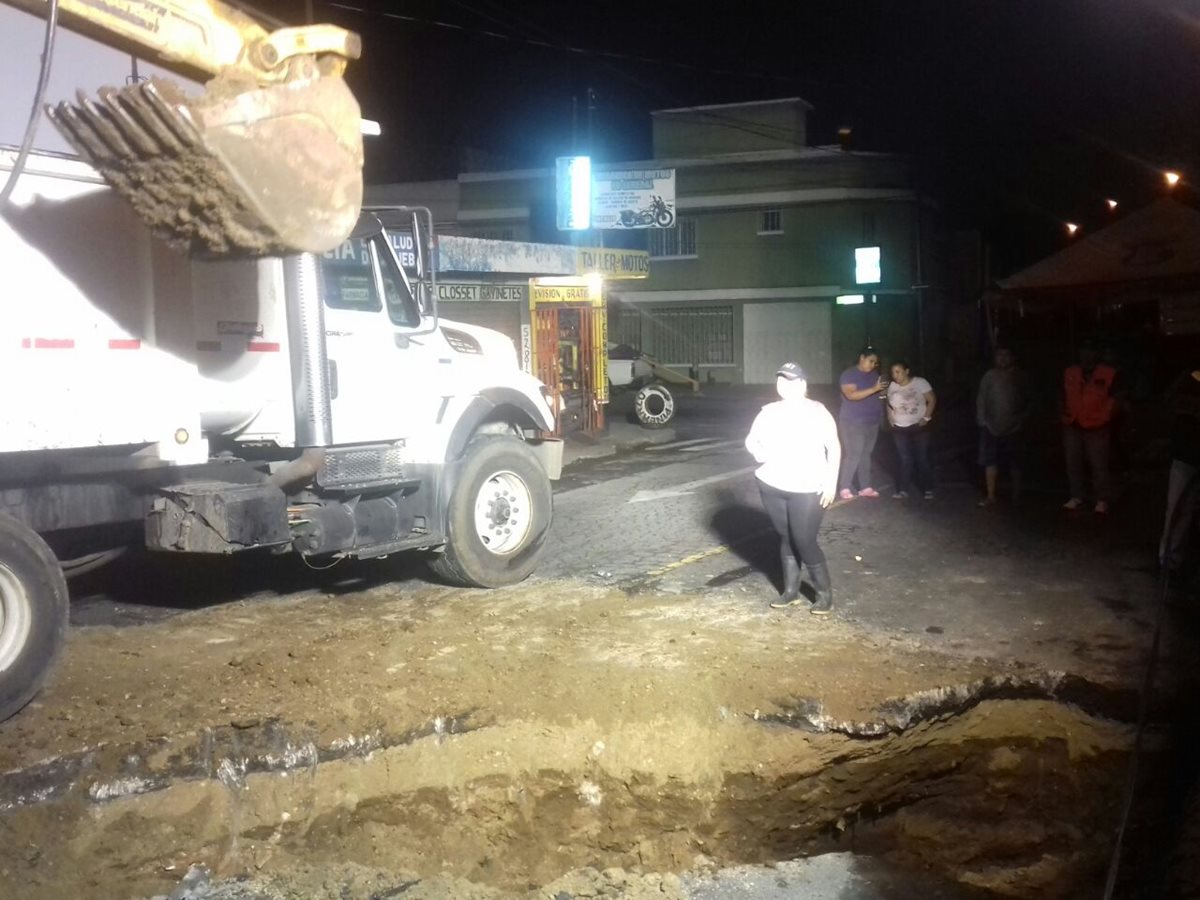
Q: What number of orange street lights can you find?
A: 3